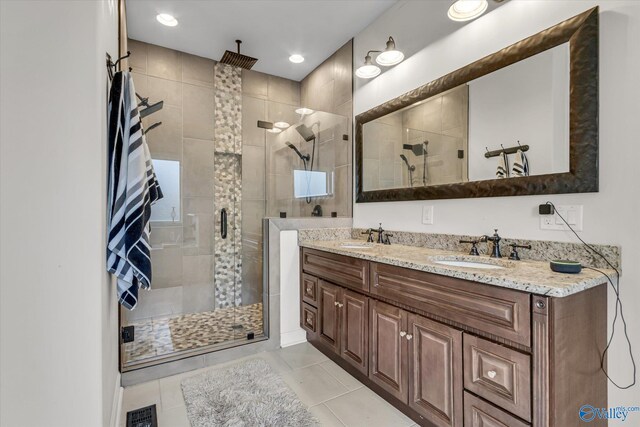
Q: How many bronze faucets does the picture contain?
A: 2